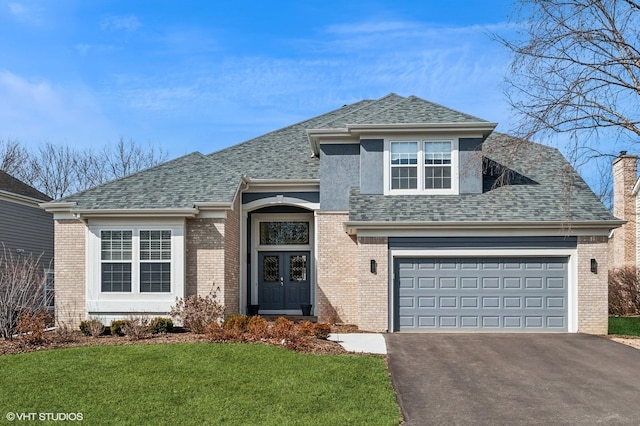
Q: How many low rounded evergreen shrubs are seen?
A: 3